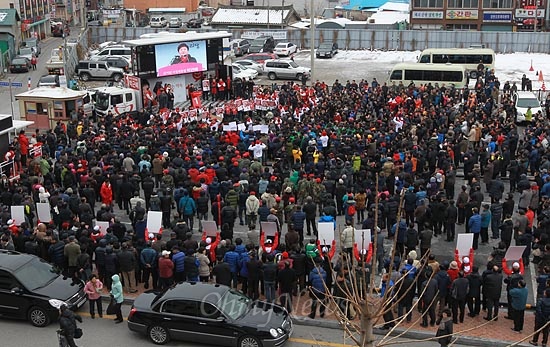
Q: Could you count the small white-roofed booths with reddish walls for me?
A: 1